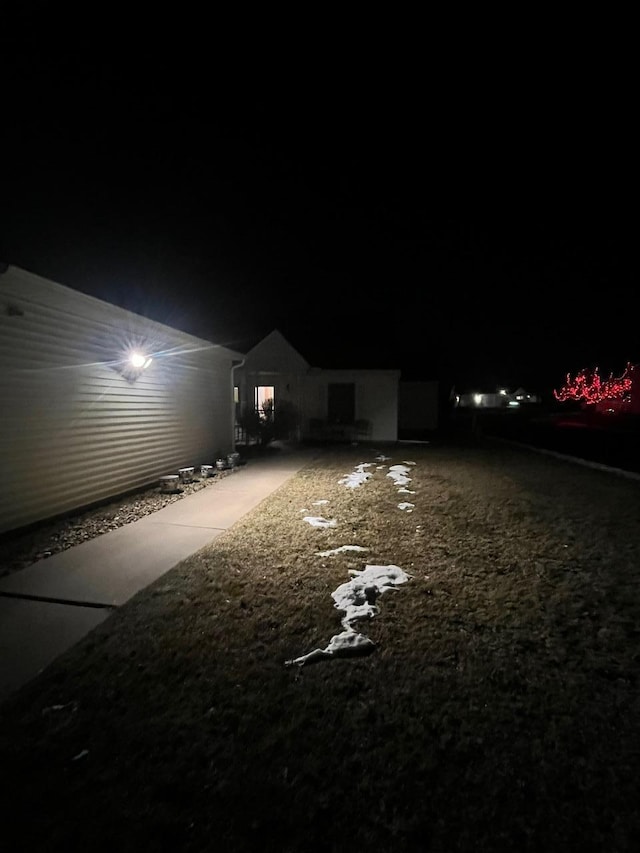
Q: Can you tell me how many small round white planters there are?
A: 5